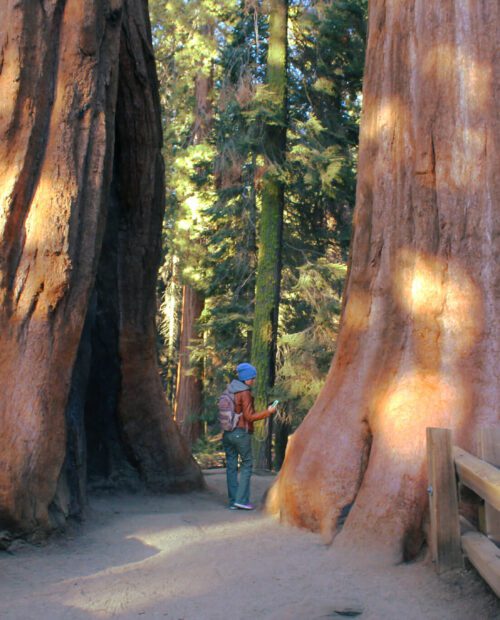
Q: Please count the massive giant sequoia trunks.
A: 2